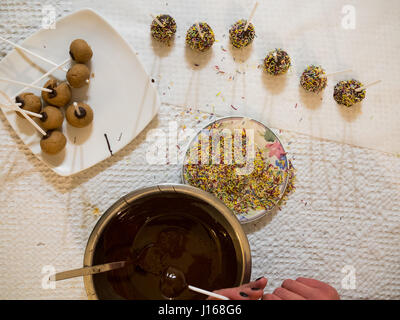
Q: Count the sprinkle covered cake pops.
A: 6